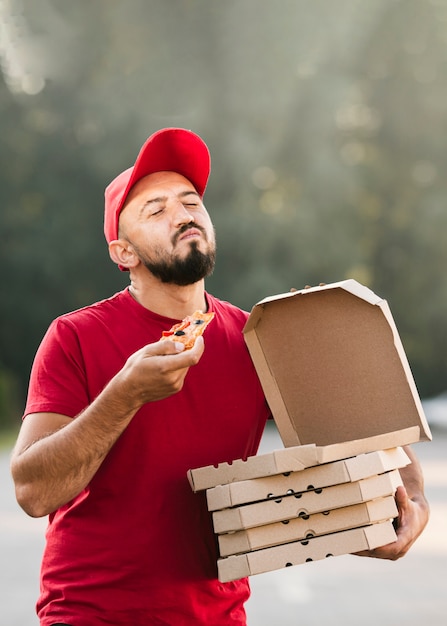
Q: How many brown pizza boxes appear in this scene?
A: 5